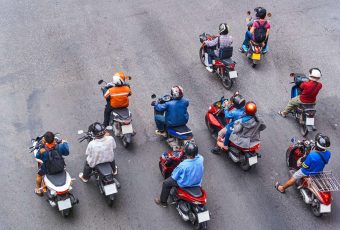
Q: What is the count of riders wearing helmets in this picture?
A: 10